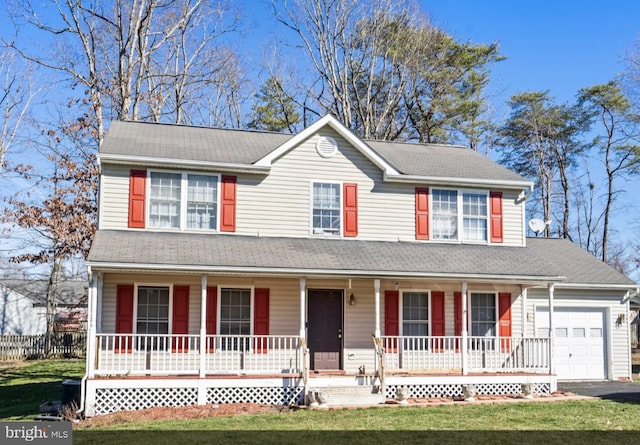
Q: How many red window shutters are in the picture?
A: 13